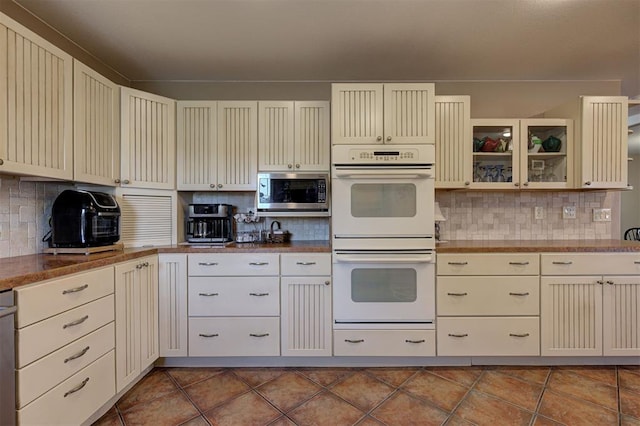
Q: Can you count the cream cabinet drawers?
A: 13